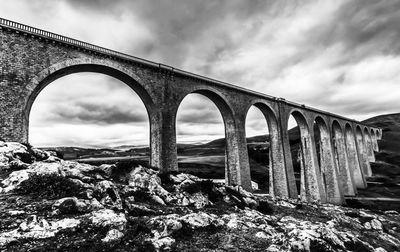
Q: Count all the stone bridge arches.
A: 11